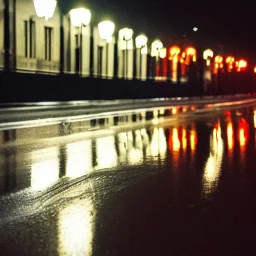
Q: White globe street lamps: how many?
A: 7